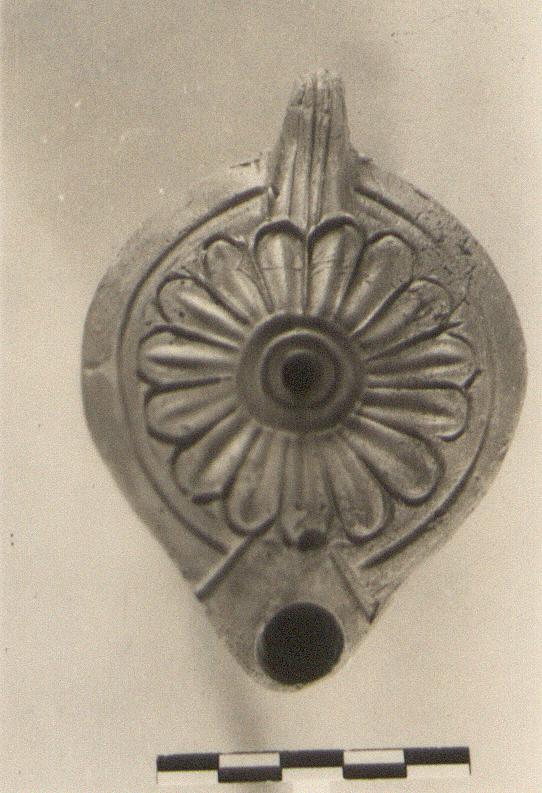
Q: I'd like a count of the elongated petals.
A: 15